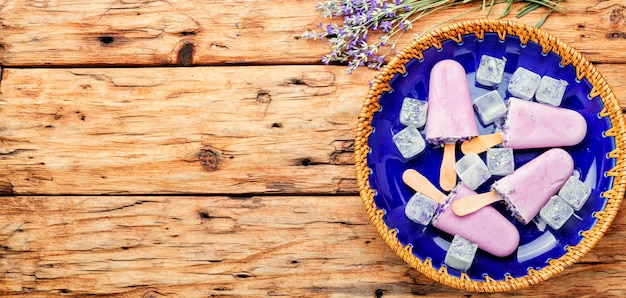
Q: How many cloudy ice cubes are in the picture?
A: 12